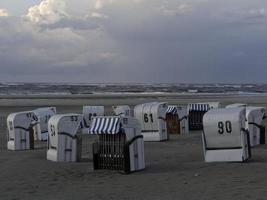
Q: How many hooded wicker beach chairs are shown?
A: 12